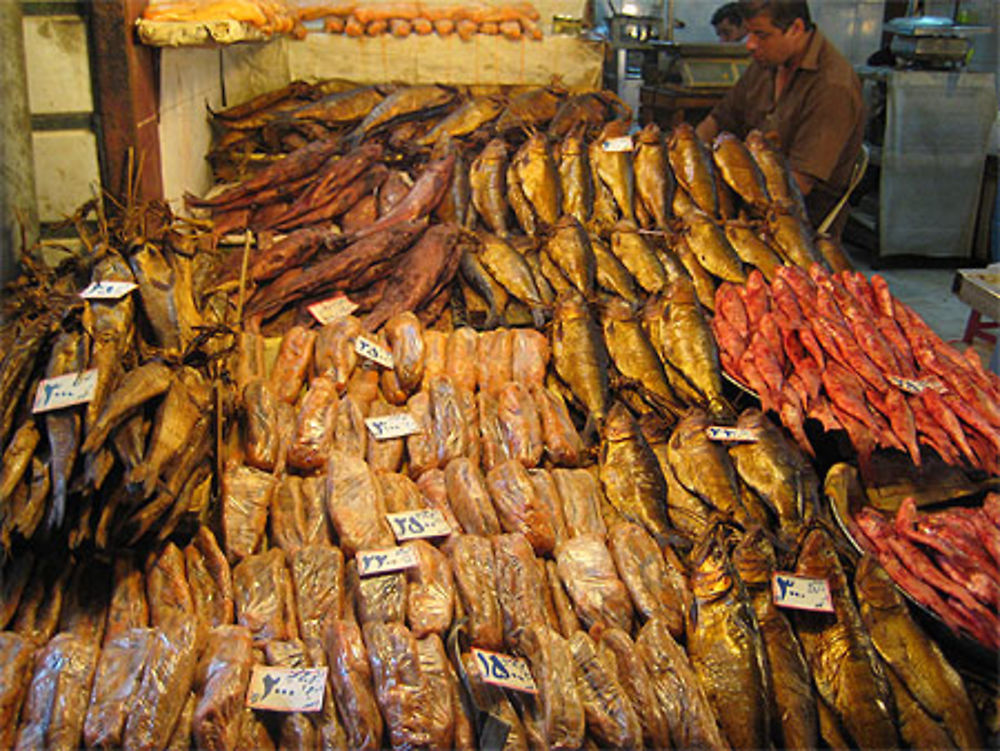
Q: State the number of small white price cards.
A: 13